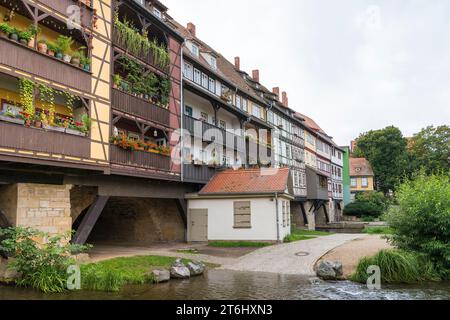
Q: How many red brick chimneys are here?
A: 5